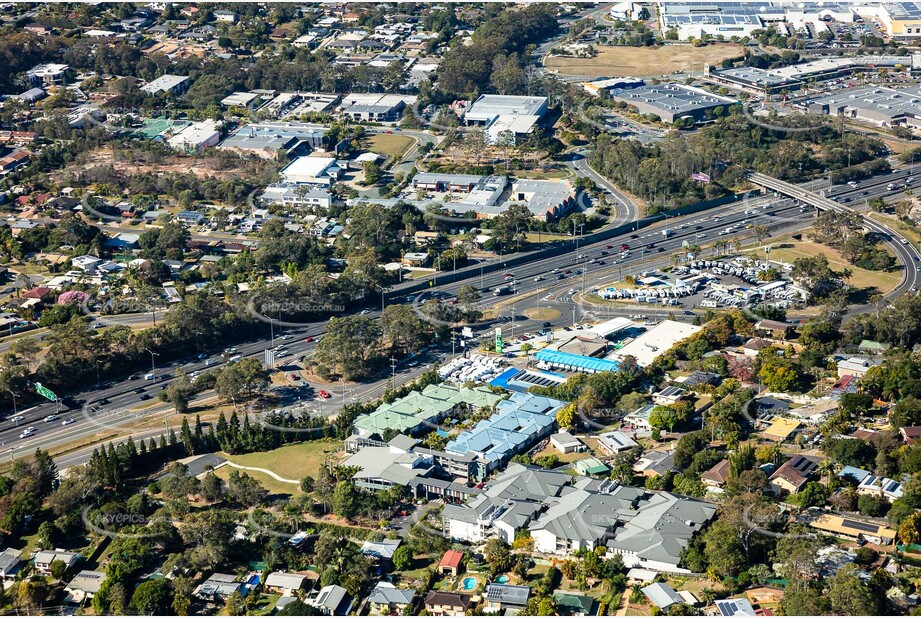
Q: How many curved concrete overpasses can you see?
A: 1